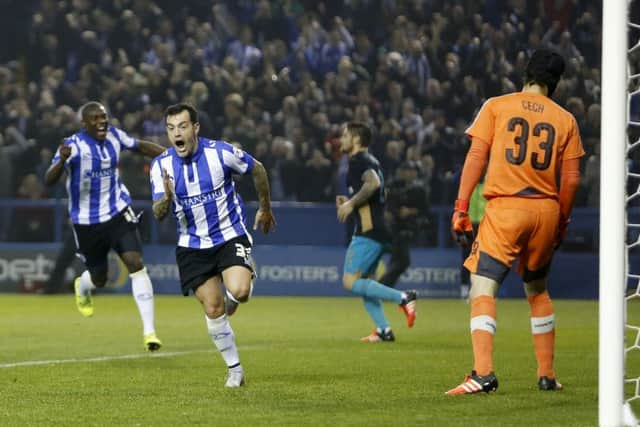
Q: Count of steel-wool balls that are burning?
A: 0